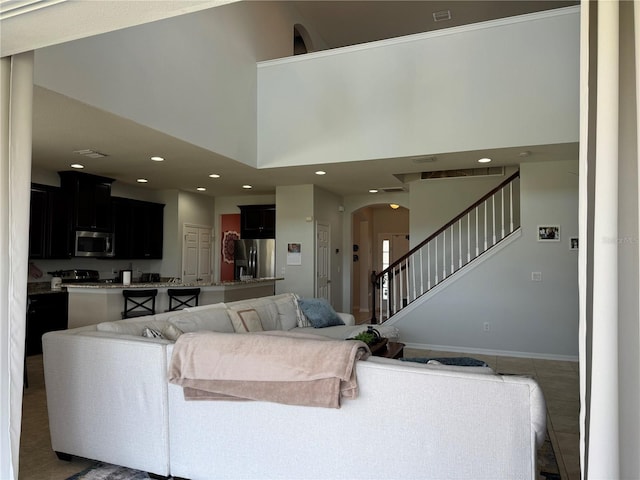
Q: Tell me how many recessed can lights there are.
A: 9